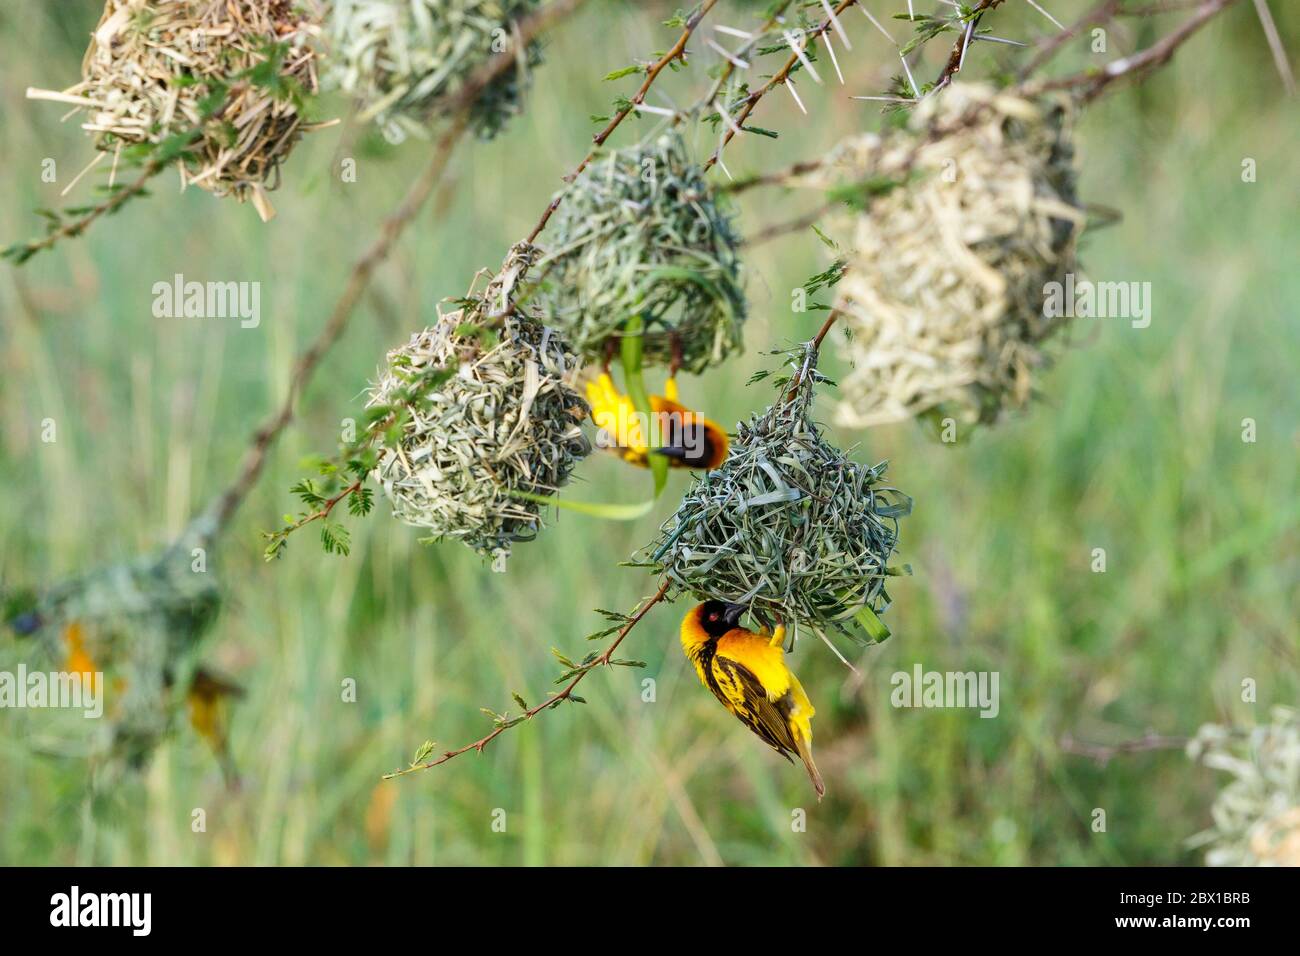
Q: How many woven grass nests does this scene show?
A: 8